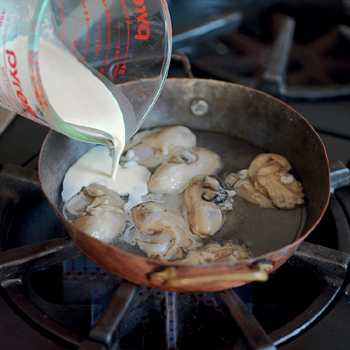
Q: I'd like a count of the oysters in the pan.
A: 7